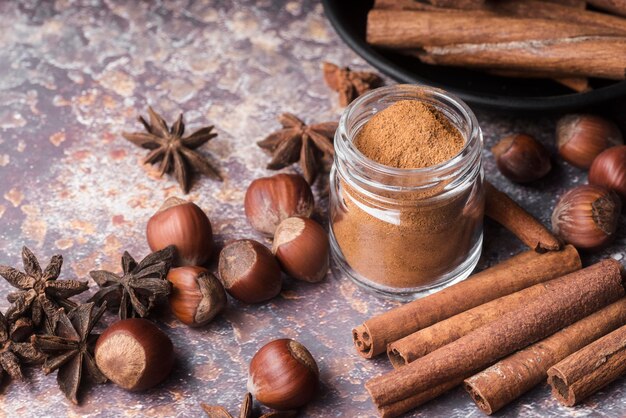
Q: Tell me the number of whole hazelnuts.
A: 11